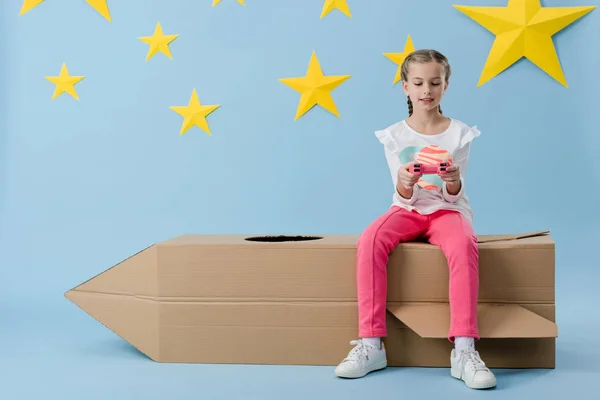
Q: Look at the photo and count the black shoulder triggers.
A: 4